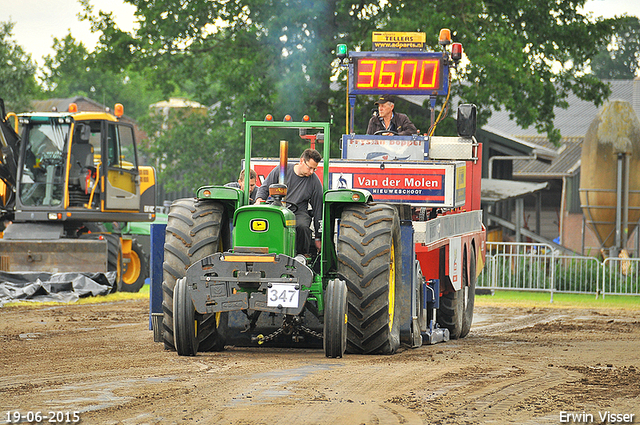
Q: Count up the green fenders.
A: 2